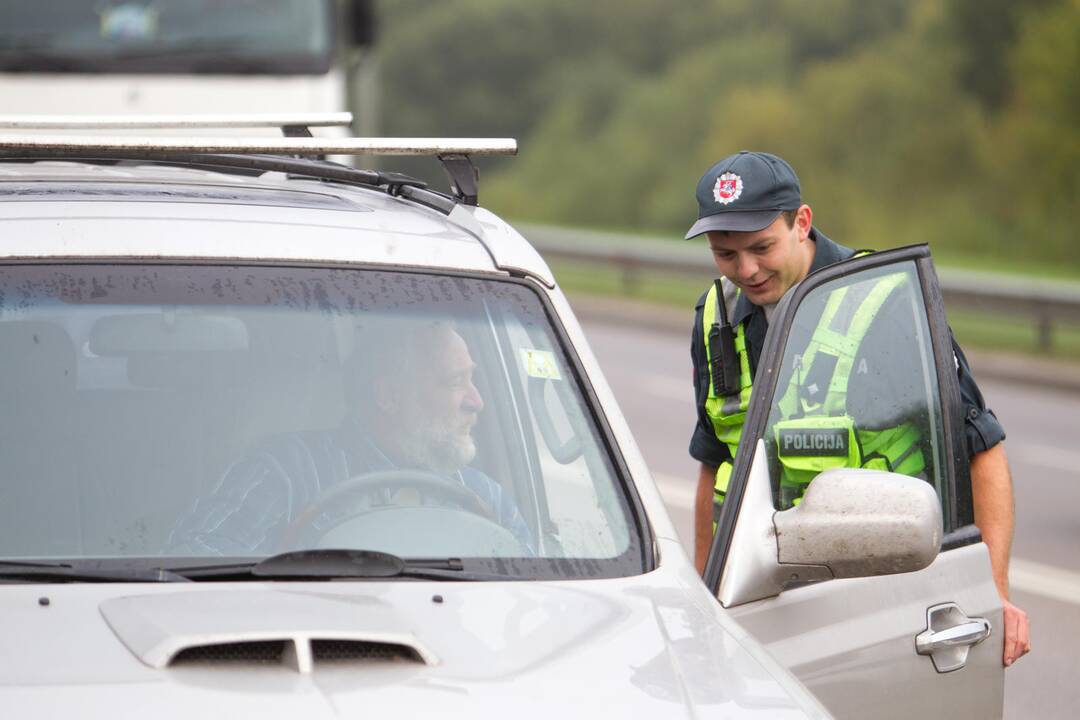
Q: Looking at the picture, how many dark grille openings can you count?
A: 2